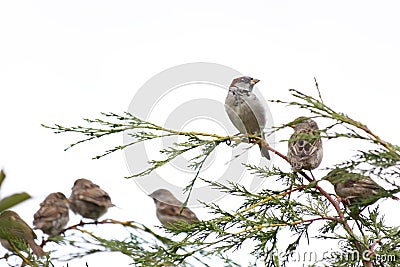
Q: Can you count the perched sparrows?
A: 7